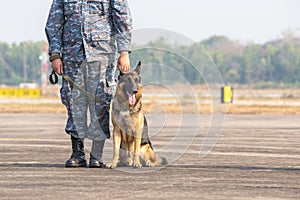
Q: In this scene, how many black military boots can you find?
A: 2